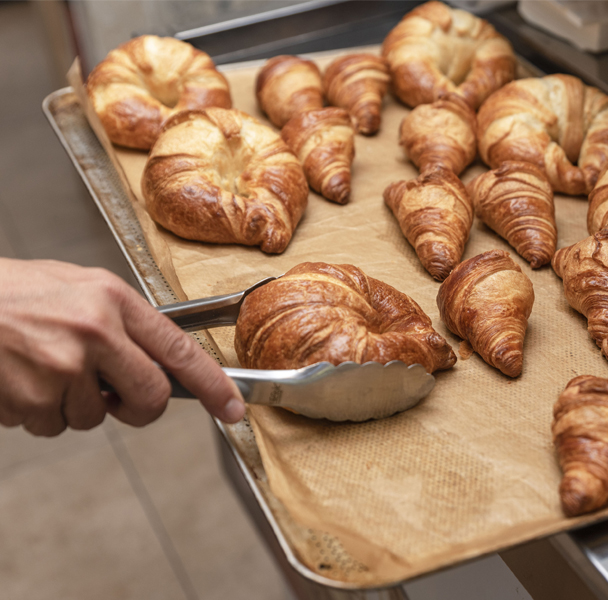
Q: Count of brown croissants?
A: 15